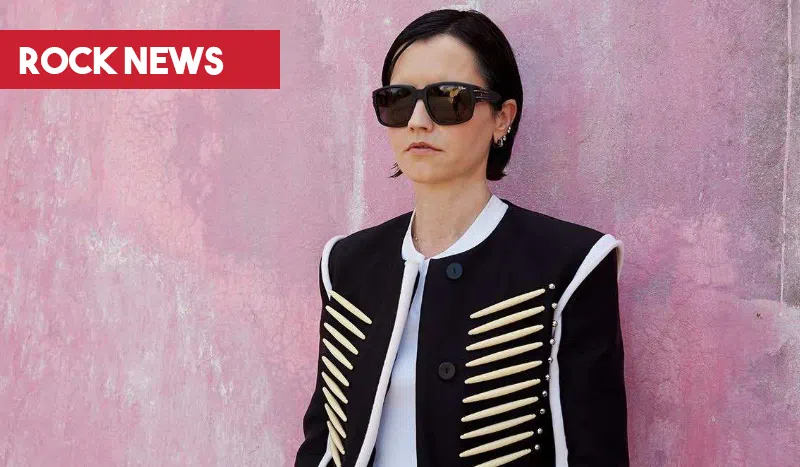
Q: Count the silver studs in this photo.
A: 10